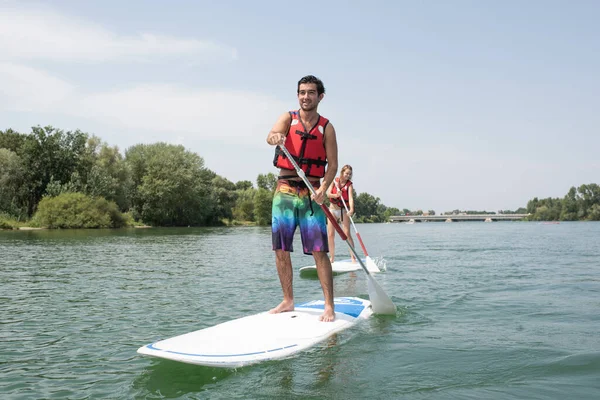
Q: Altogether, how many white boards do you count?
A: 2